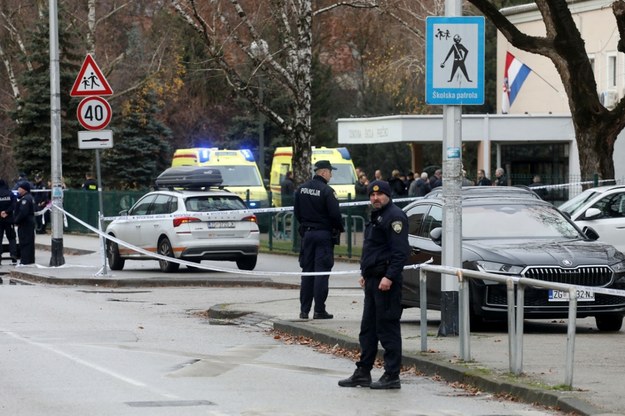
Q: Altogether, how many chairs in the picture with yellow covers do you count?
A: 0